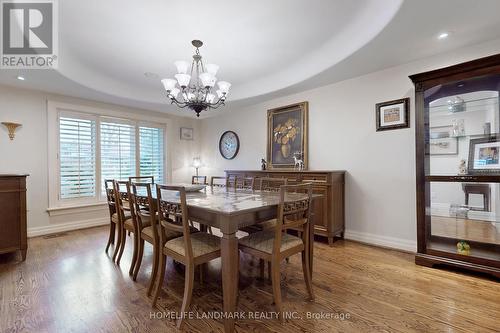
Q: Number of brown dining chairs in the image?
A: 10